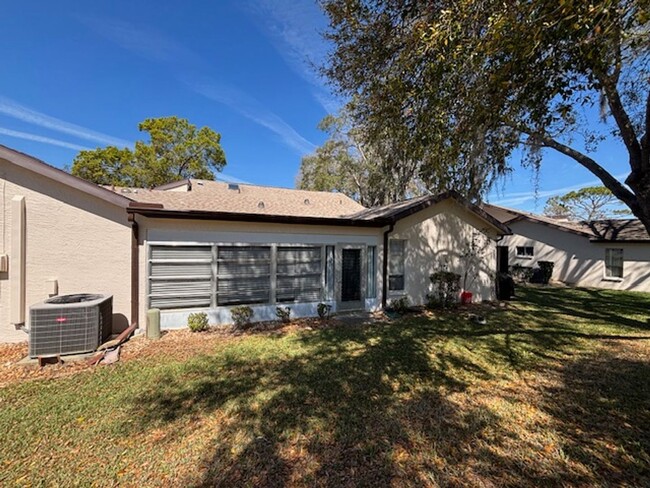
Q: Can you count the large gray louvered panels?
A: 3